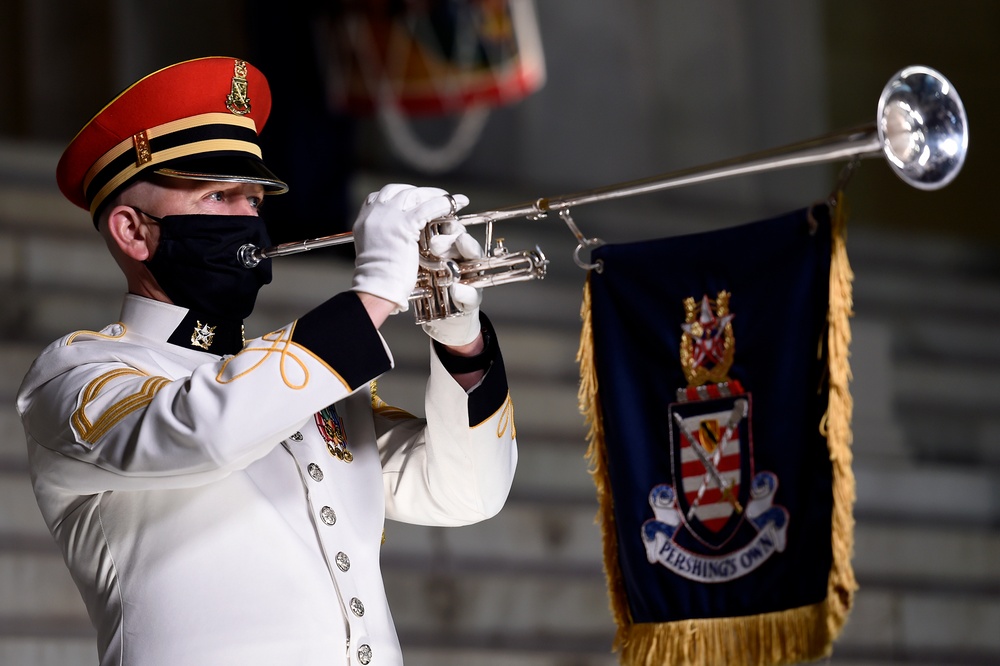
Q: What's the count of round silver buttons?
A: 6